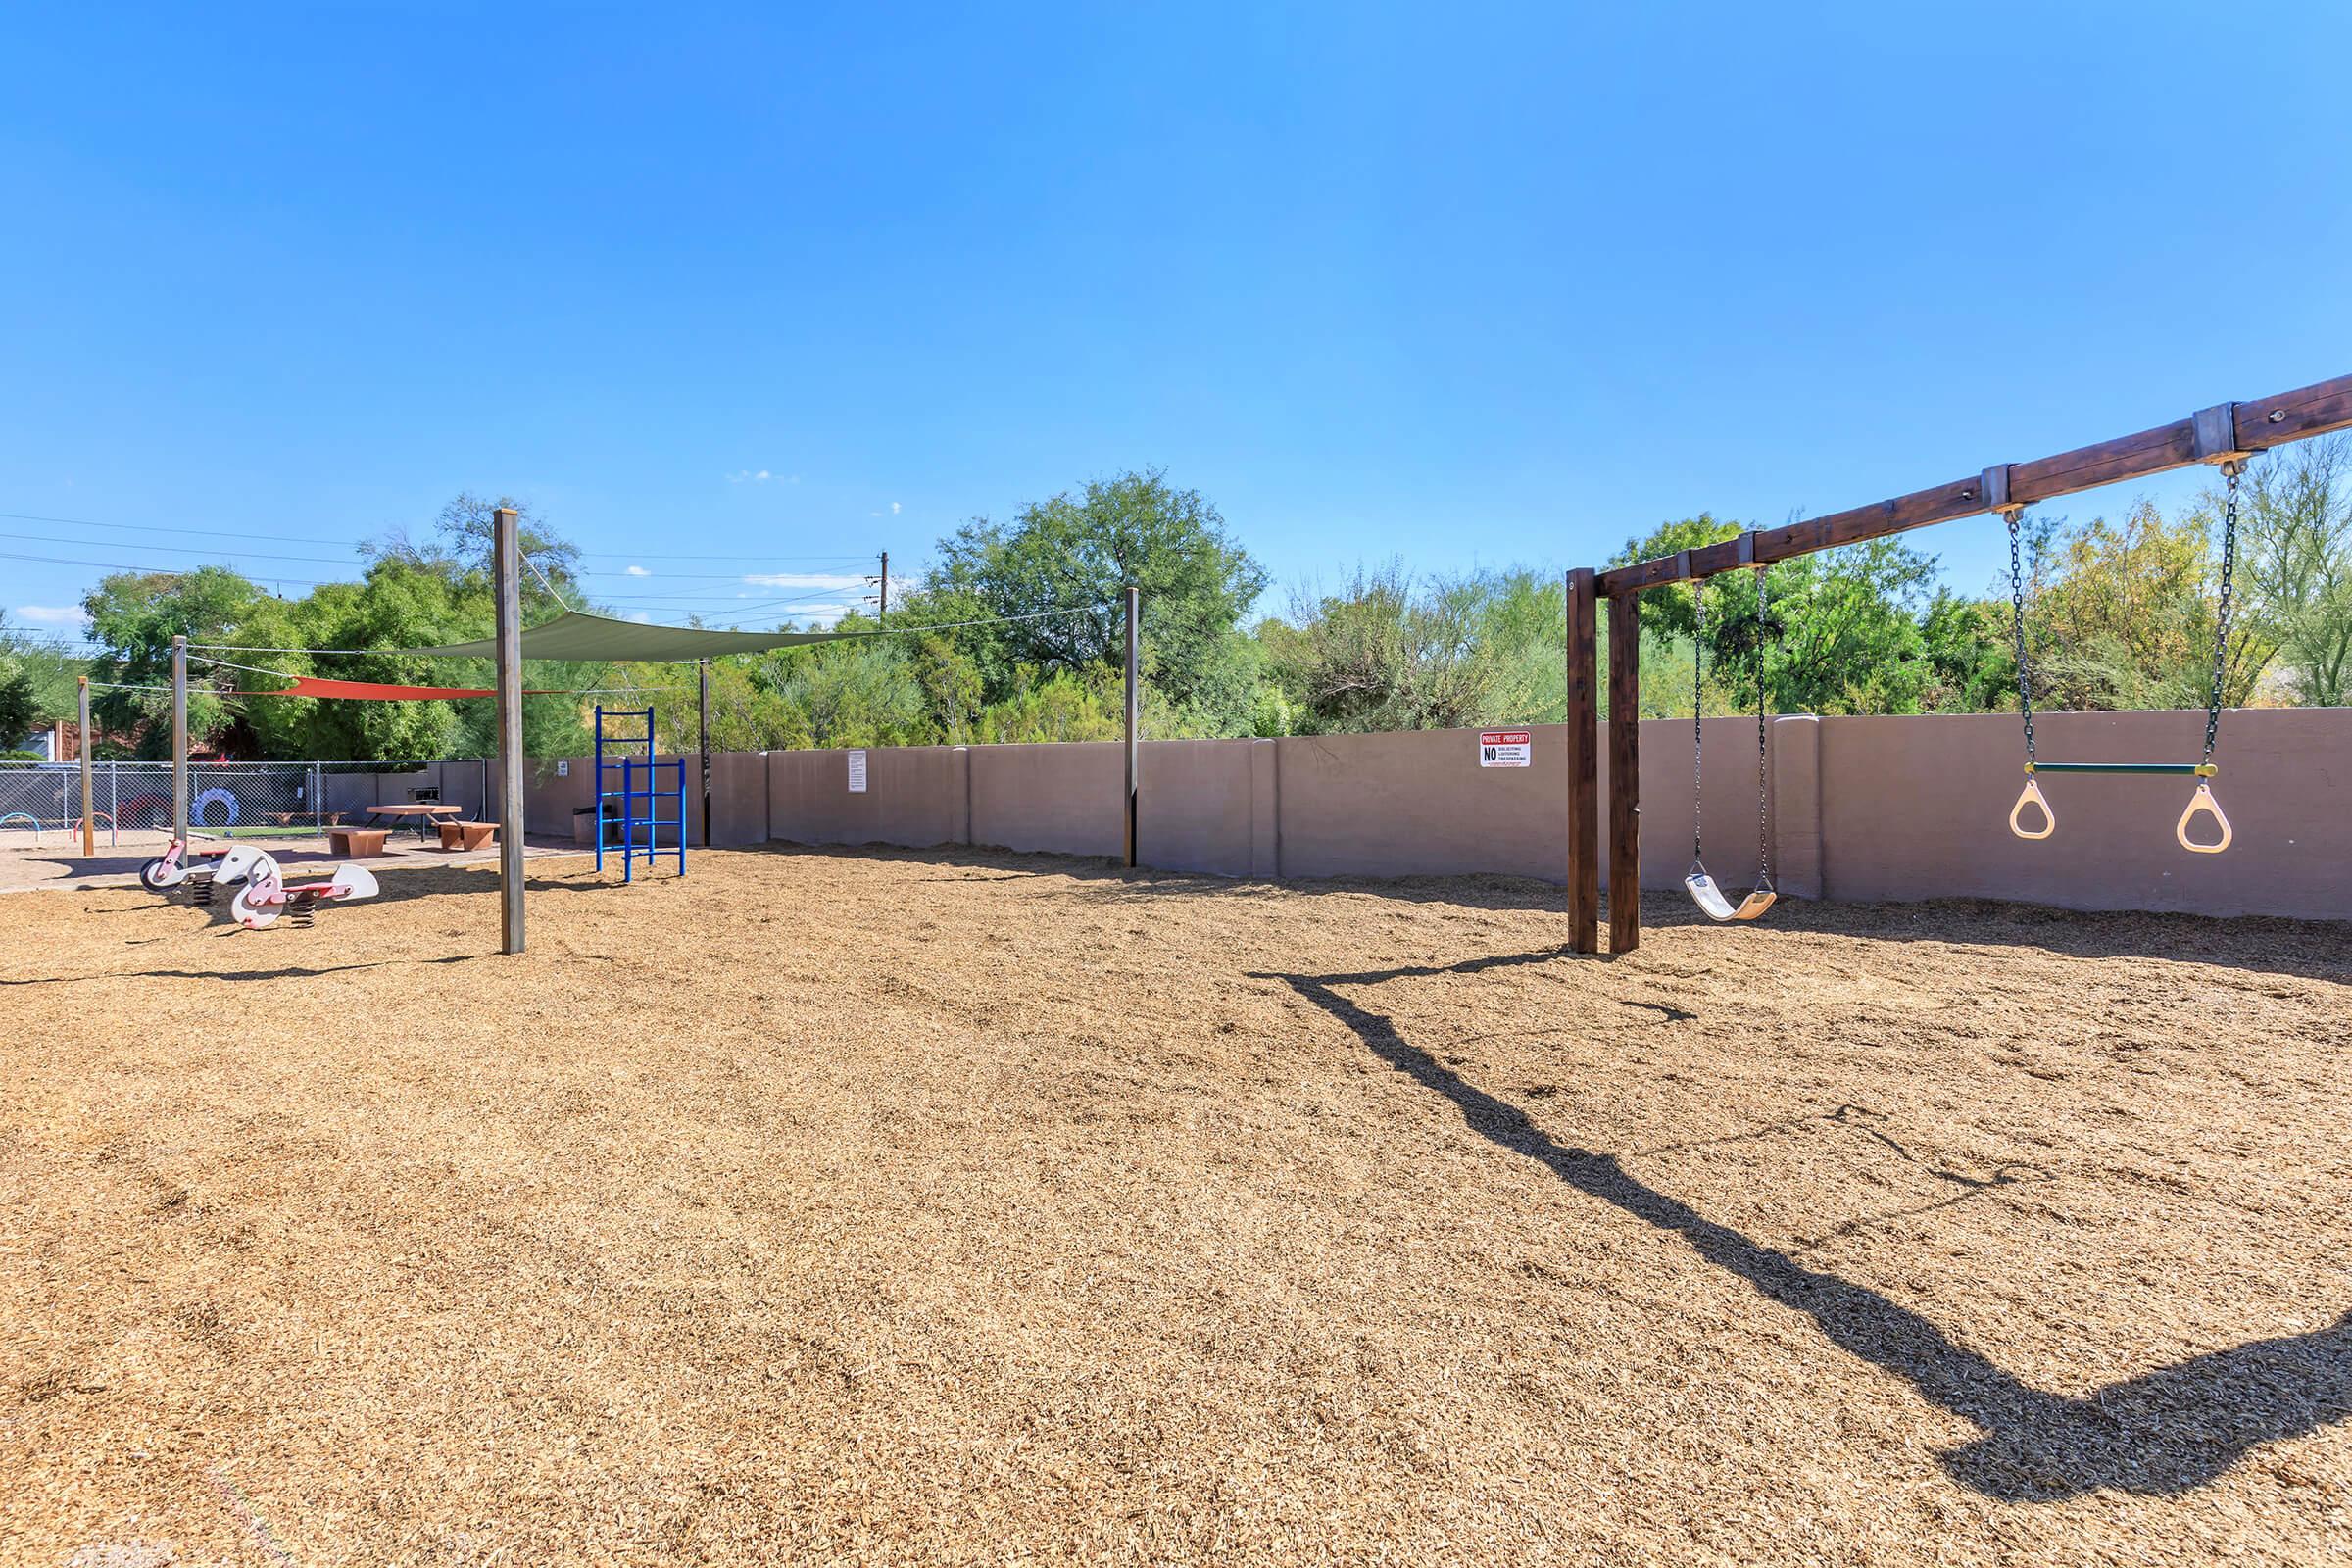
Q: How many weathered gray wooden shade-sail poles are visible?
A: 5